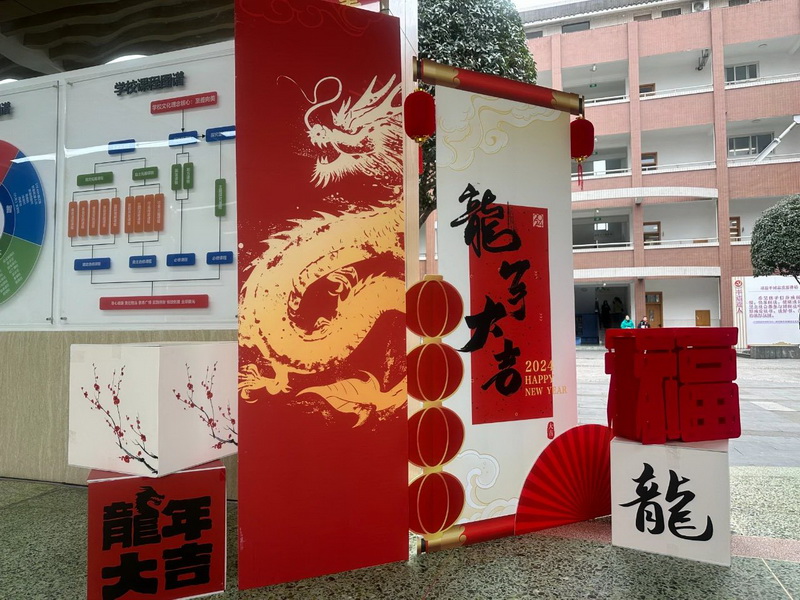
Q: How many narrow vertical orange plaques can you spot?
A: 9